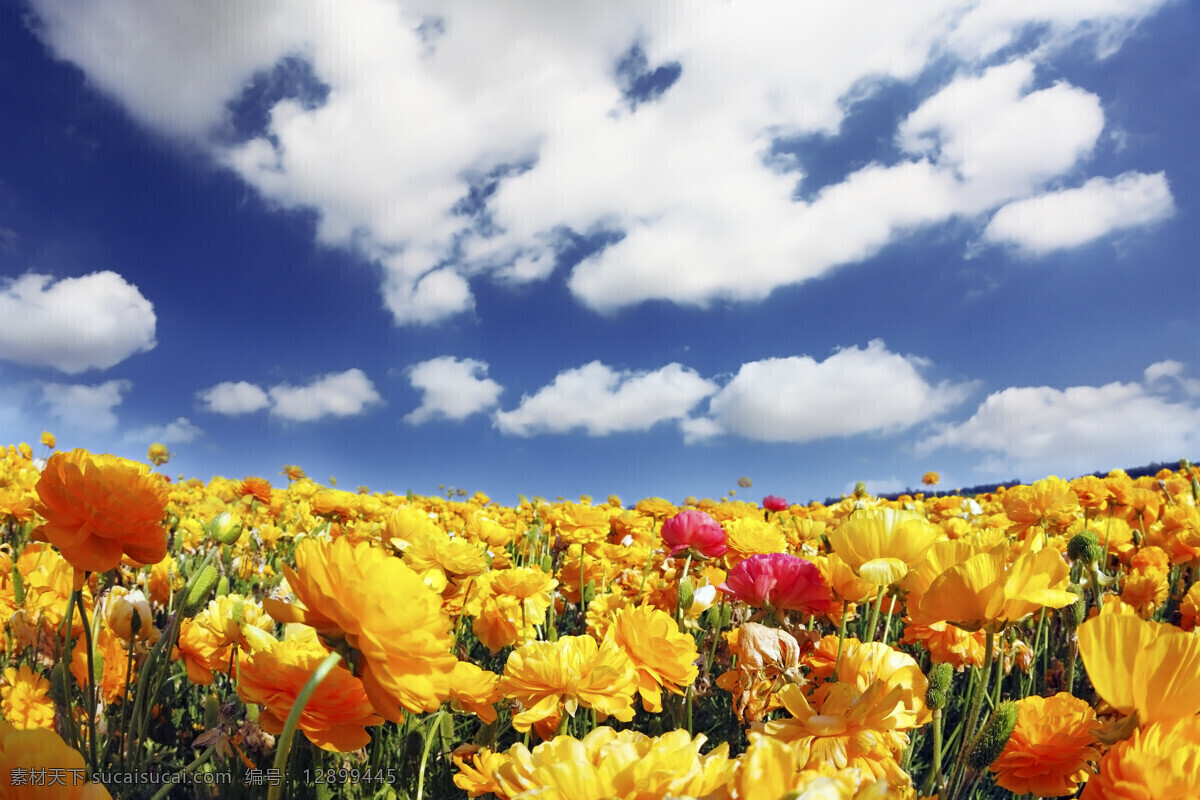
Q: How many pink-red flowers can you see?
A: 3